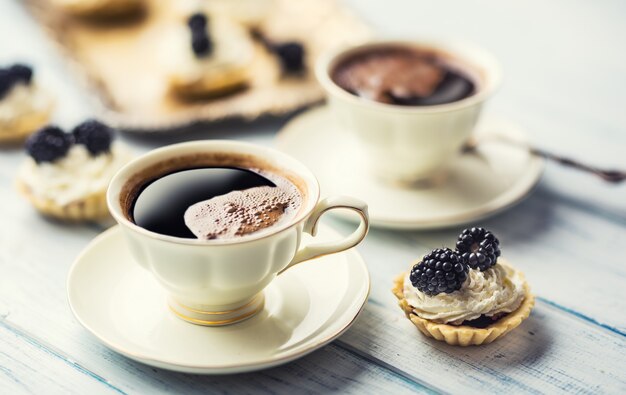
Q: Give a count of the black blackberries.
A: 9